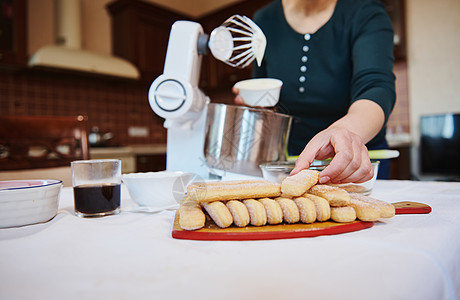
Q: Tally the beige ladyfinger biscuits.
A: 14